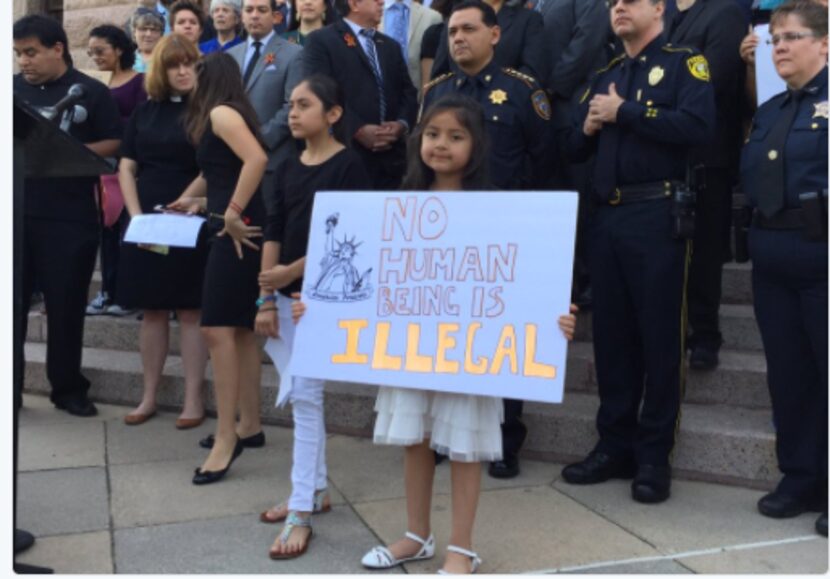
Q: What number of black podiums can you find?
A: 1